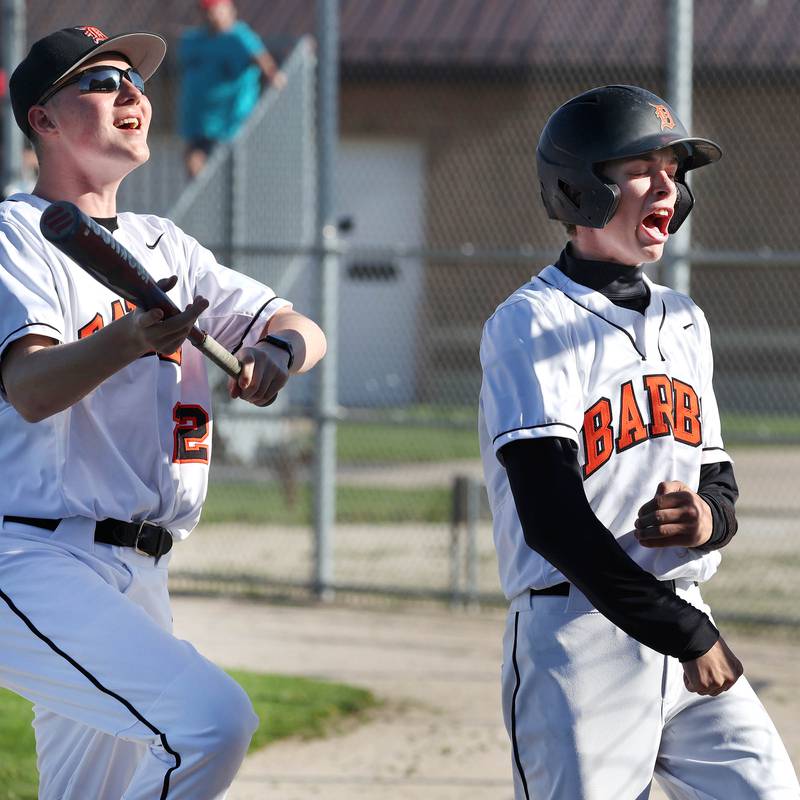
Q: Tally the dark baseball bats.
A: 1